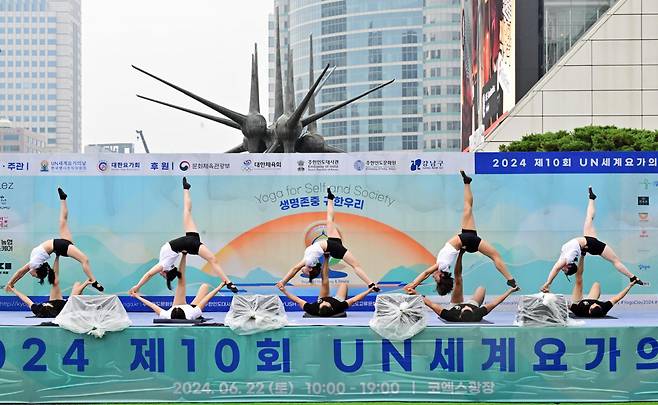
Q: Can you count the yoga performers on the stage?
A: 10